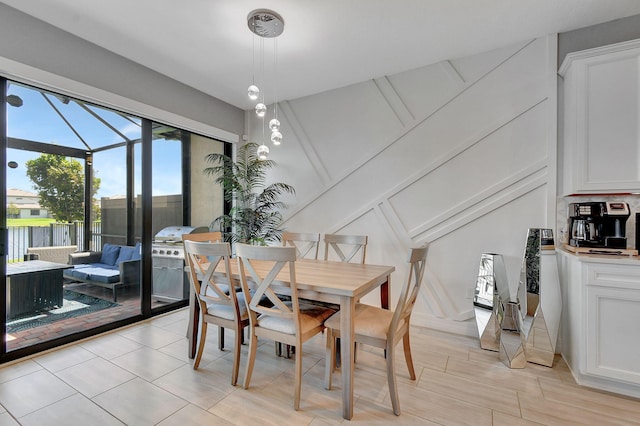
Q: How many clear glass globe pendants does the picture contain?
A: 5